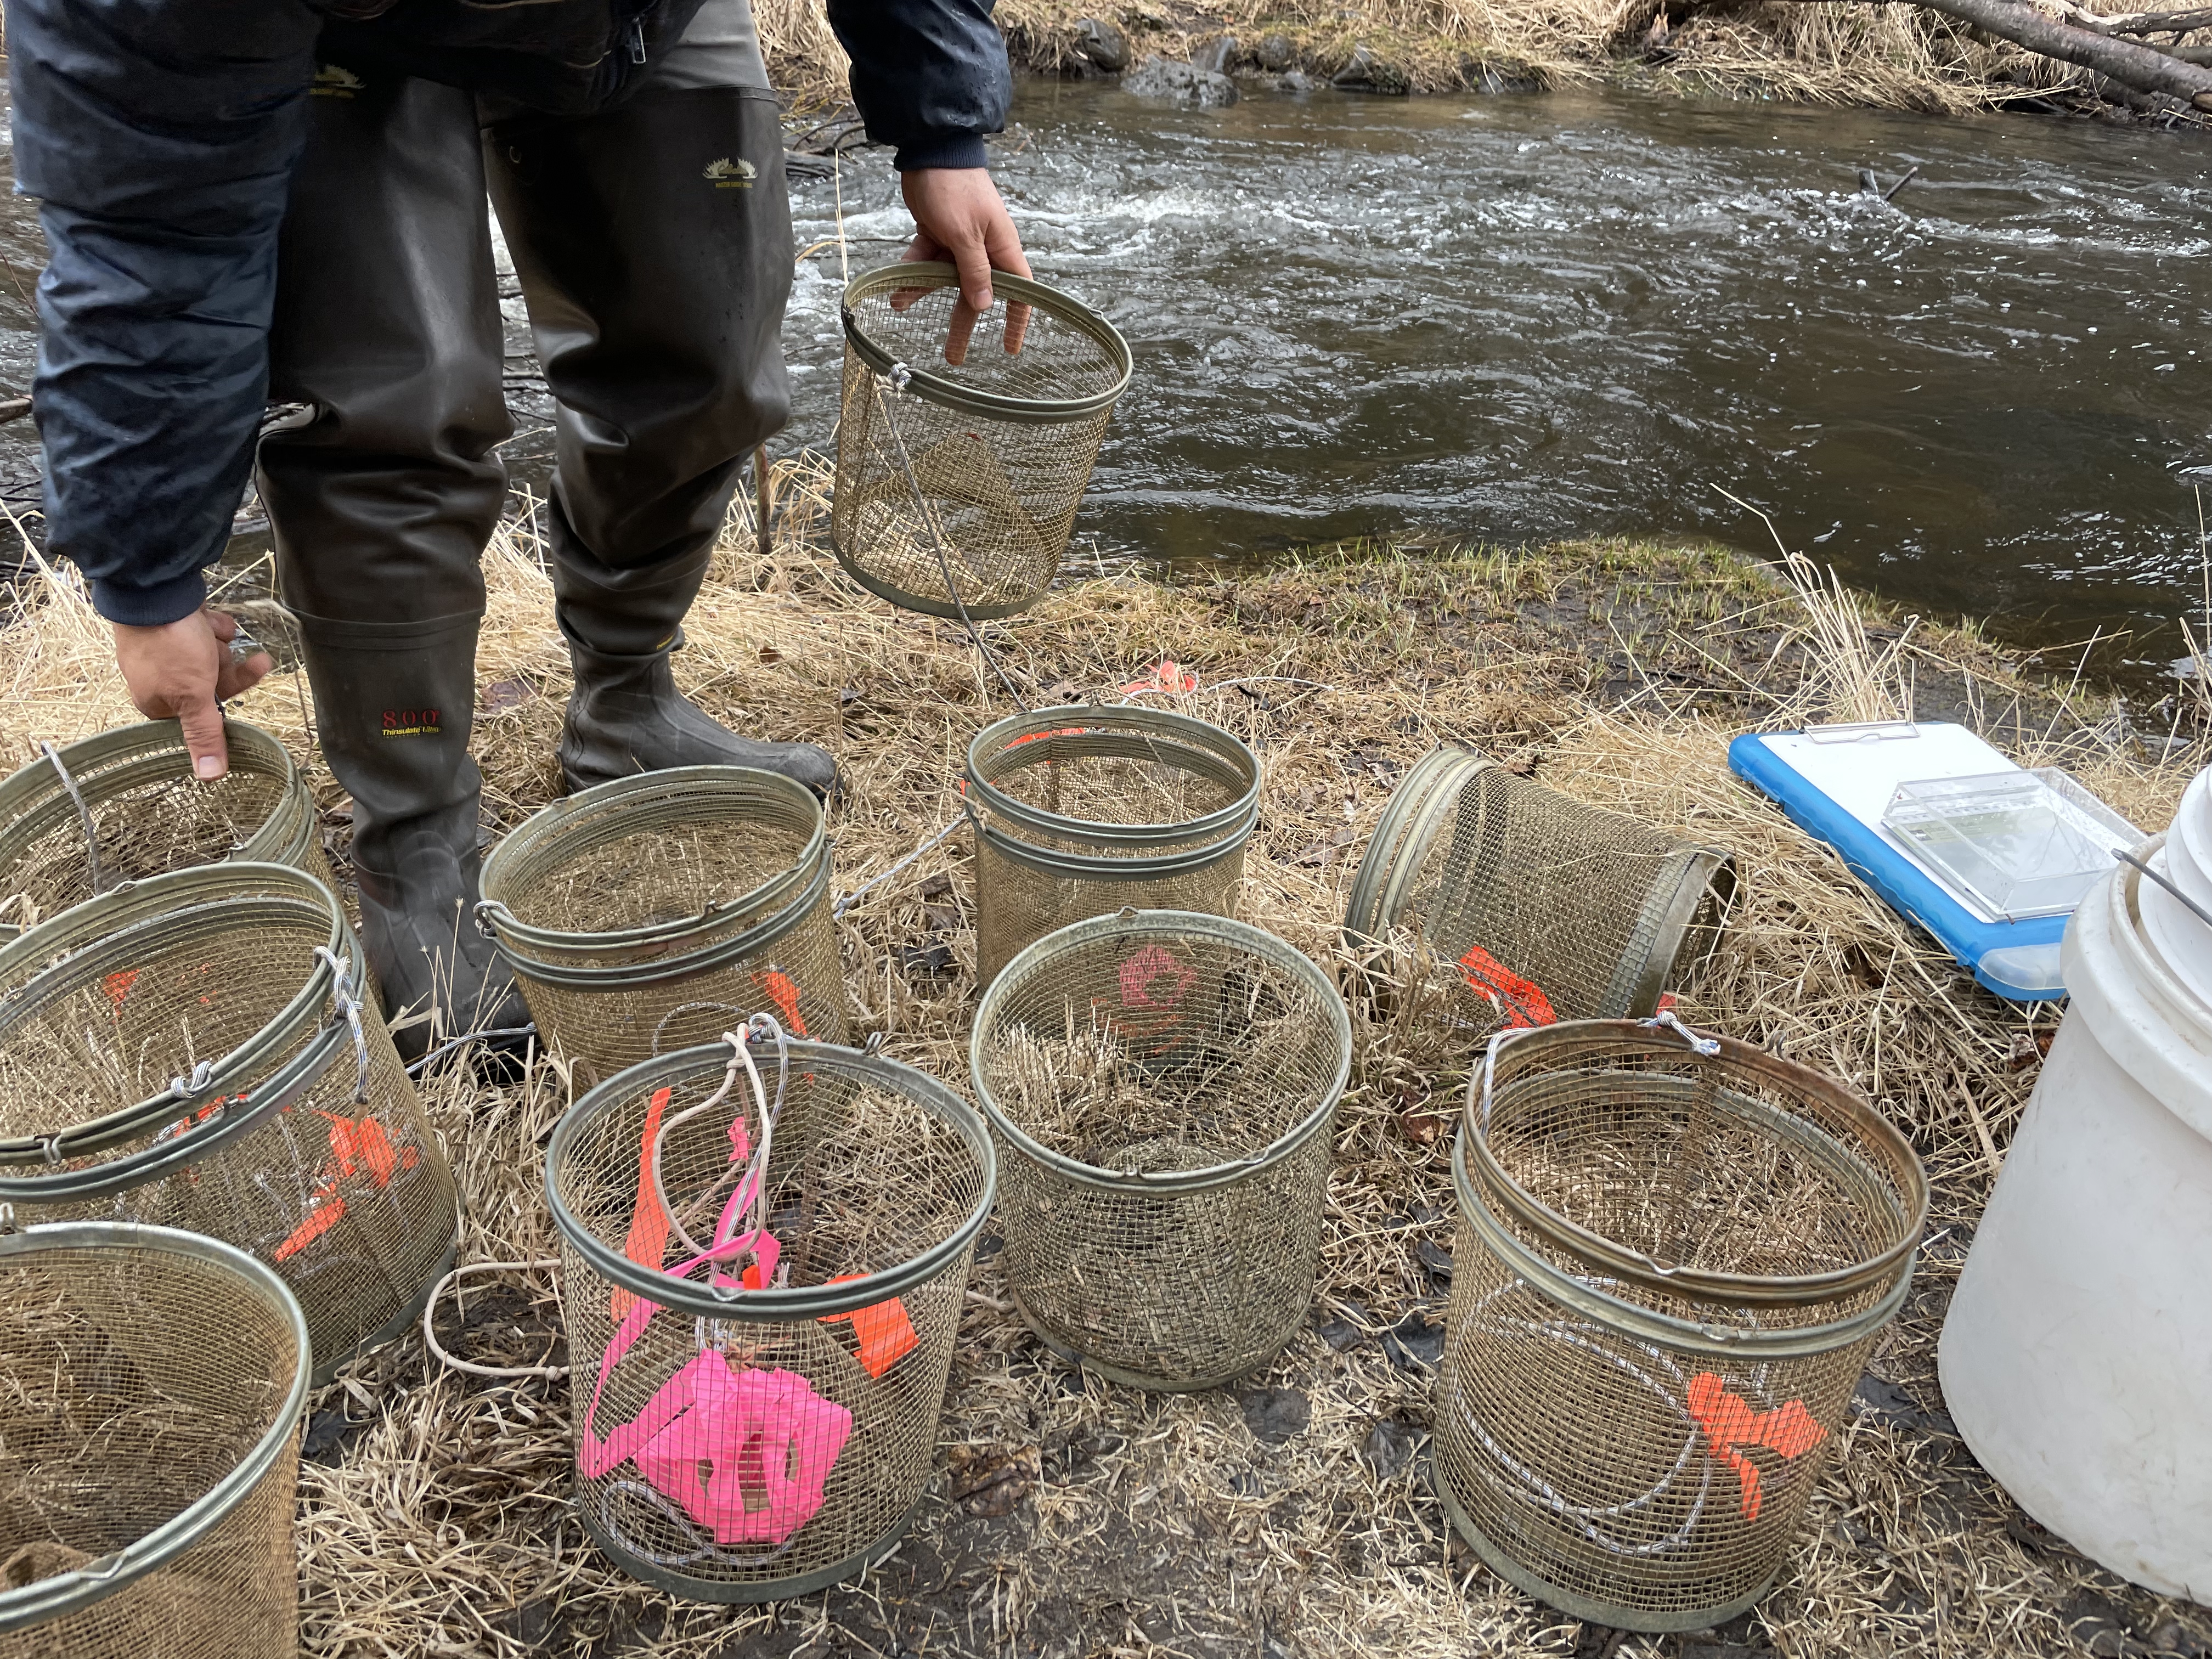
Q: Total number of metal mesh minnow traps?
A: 10